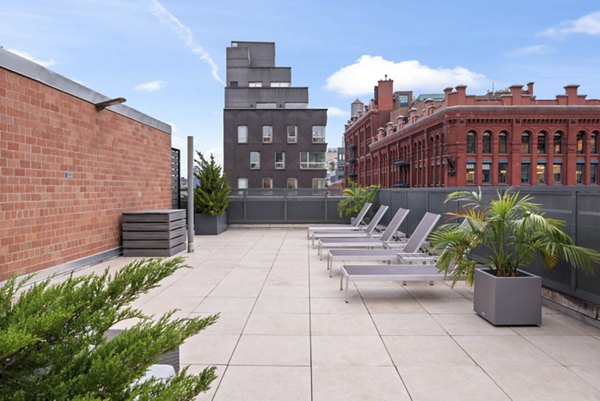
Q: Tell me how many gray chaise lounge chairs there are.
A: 5